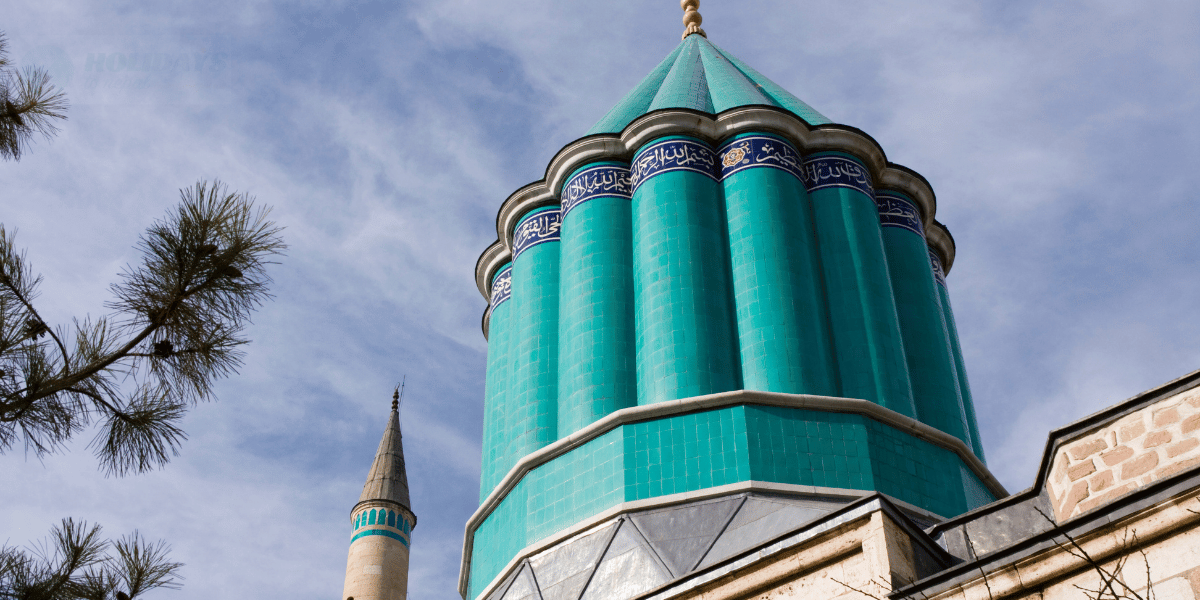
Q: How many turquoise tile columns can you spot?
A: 8